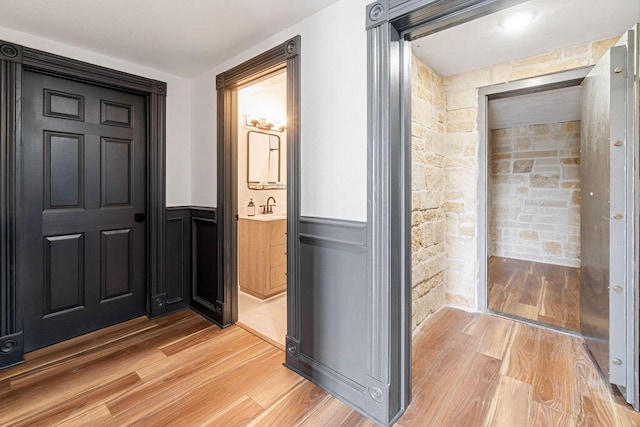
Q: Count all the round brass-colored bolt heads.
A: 5